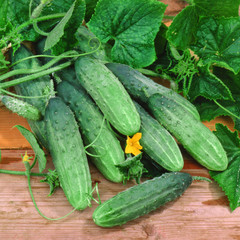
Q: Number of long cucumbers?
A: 8